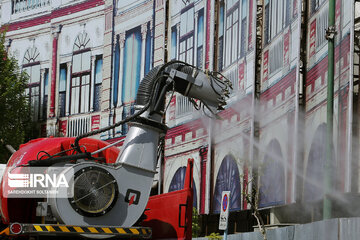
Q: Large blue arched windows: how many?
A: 4